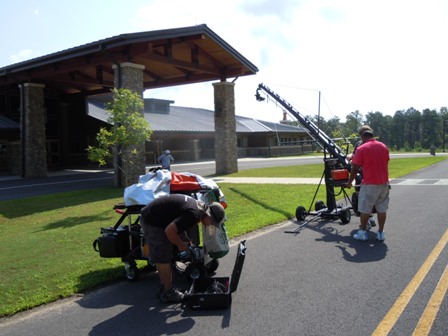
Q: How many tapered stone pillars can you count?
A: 3